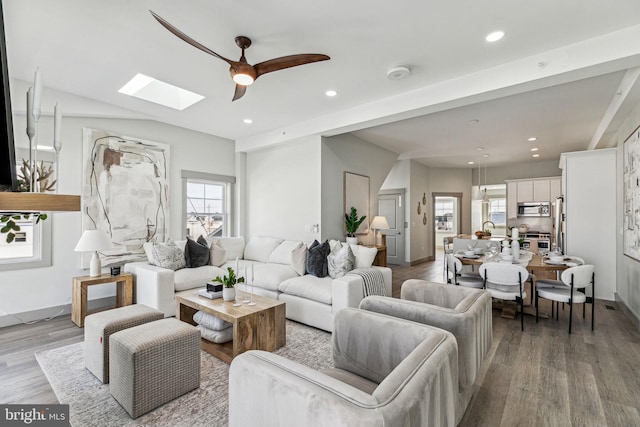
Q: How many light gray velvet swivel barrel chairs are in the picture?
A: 2